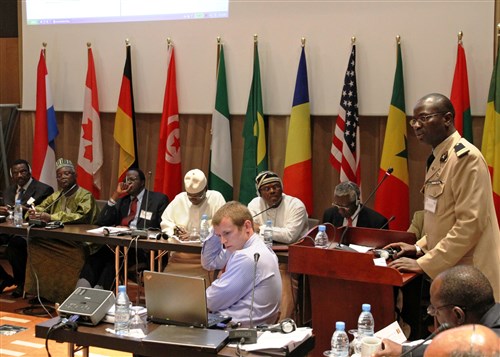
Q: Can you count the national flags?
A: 11